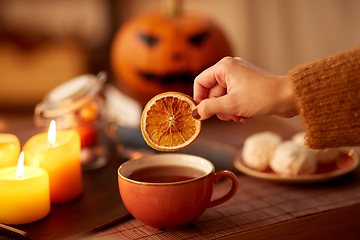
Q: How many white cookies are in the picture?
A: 3